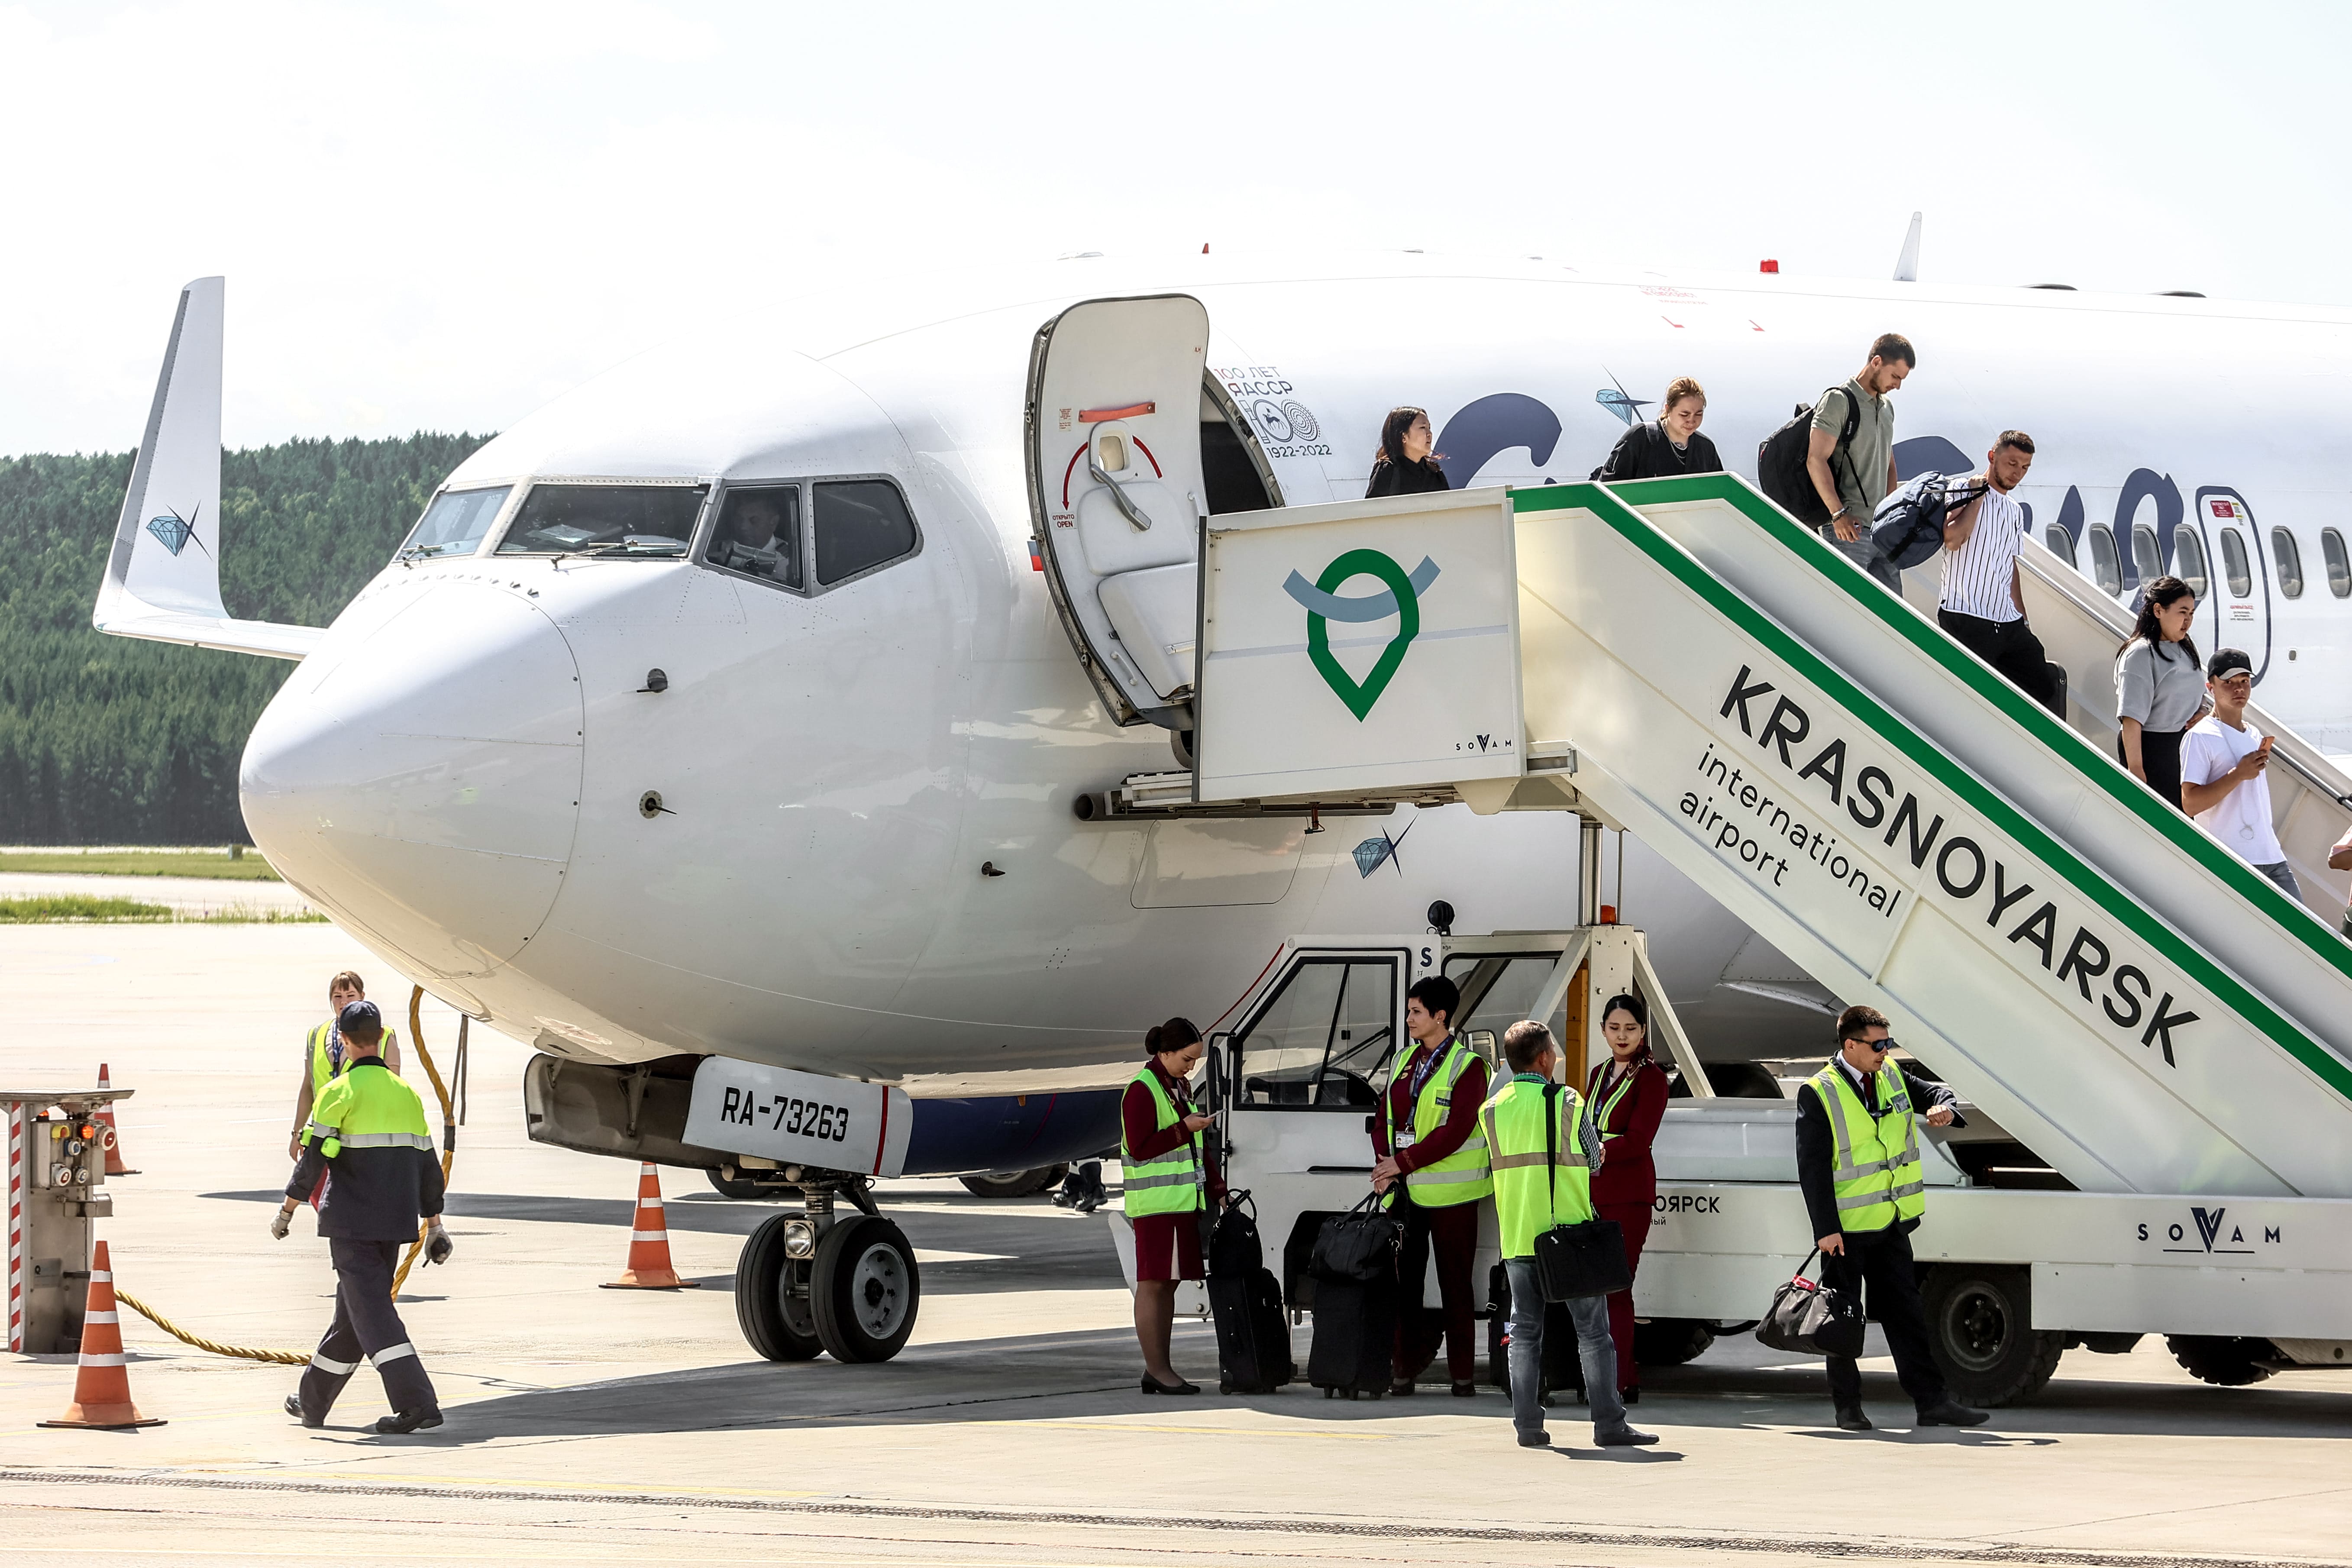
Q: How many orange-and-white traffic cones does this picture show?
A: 3